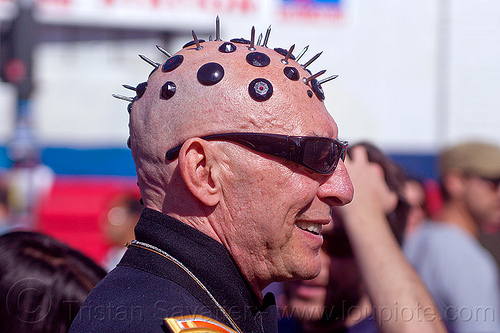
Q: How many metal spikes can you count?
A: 15